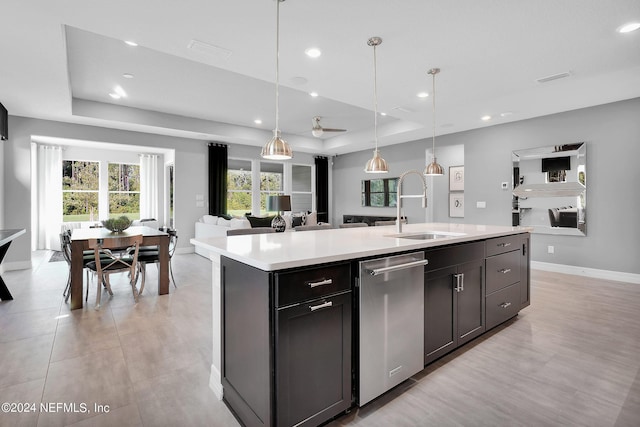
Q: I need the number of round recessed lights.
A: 9